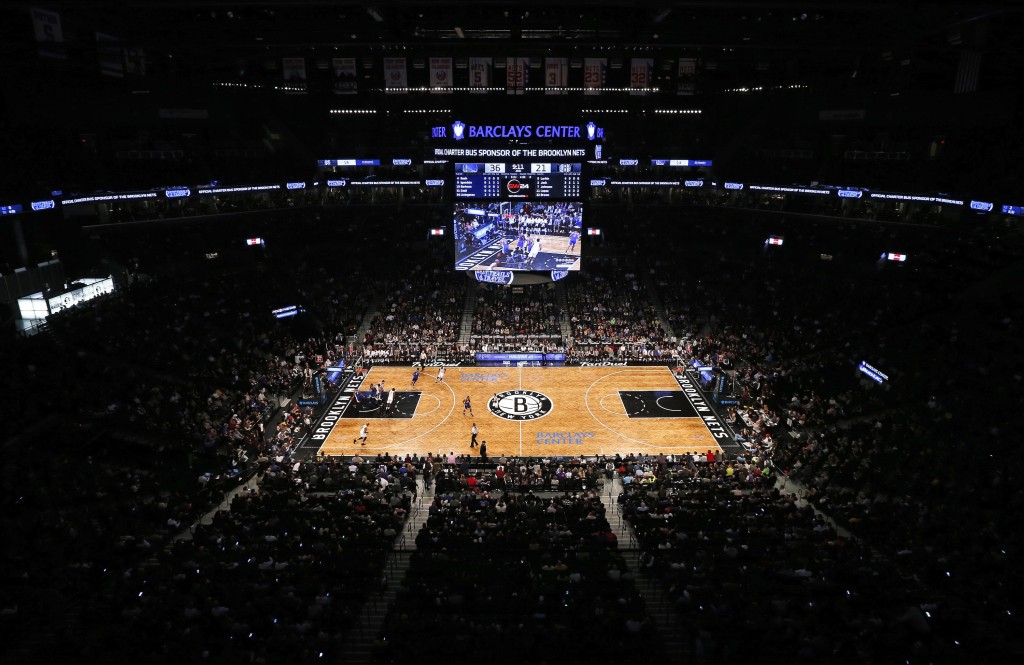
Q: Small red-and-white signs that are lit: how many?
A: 5